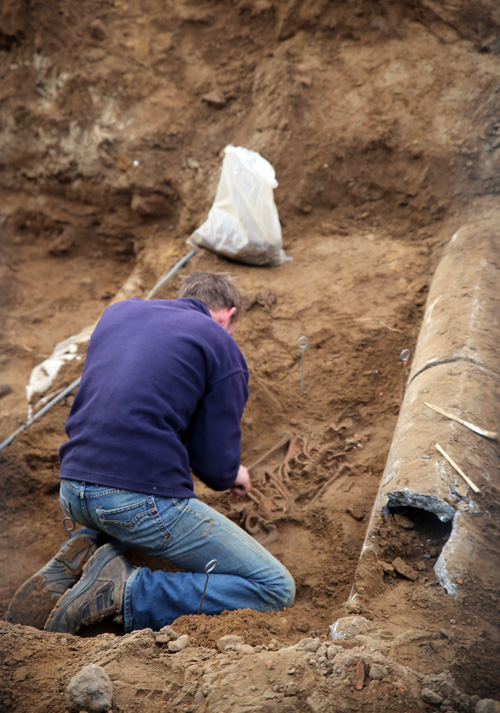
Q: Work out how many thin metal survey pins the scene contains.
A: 4